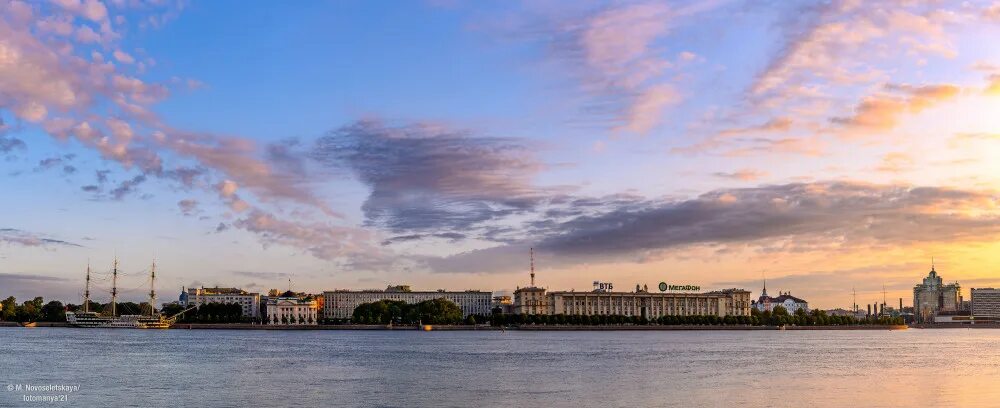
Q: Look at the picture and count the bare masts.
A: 3